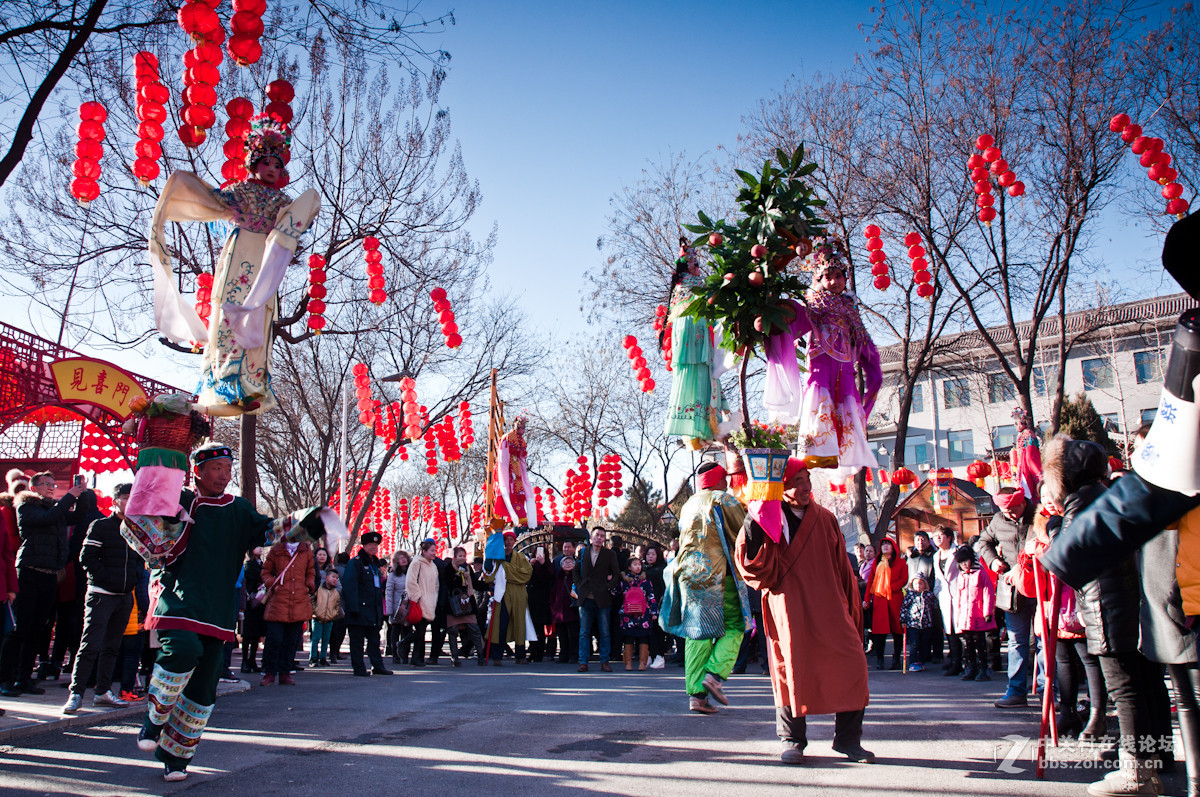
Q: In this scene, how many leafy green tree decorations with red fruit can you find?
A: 1